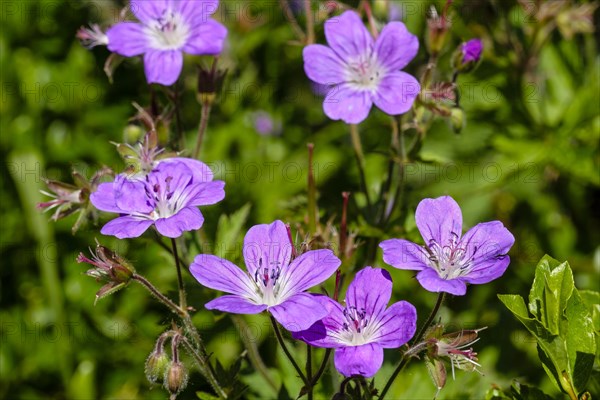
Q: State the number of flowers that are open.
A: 6